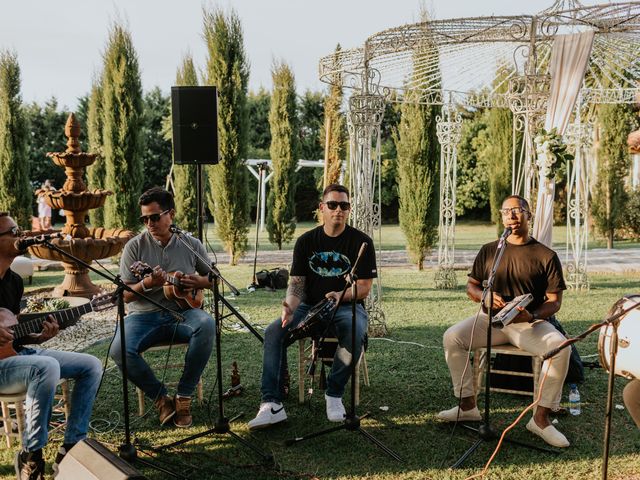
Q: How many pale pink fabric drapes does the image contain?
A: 1